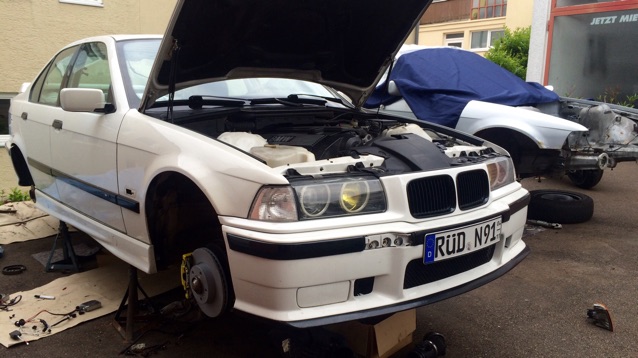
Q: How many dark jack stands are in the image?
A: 2